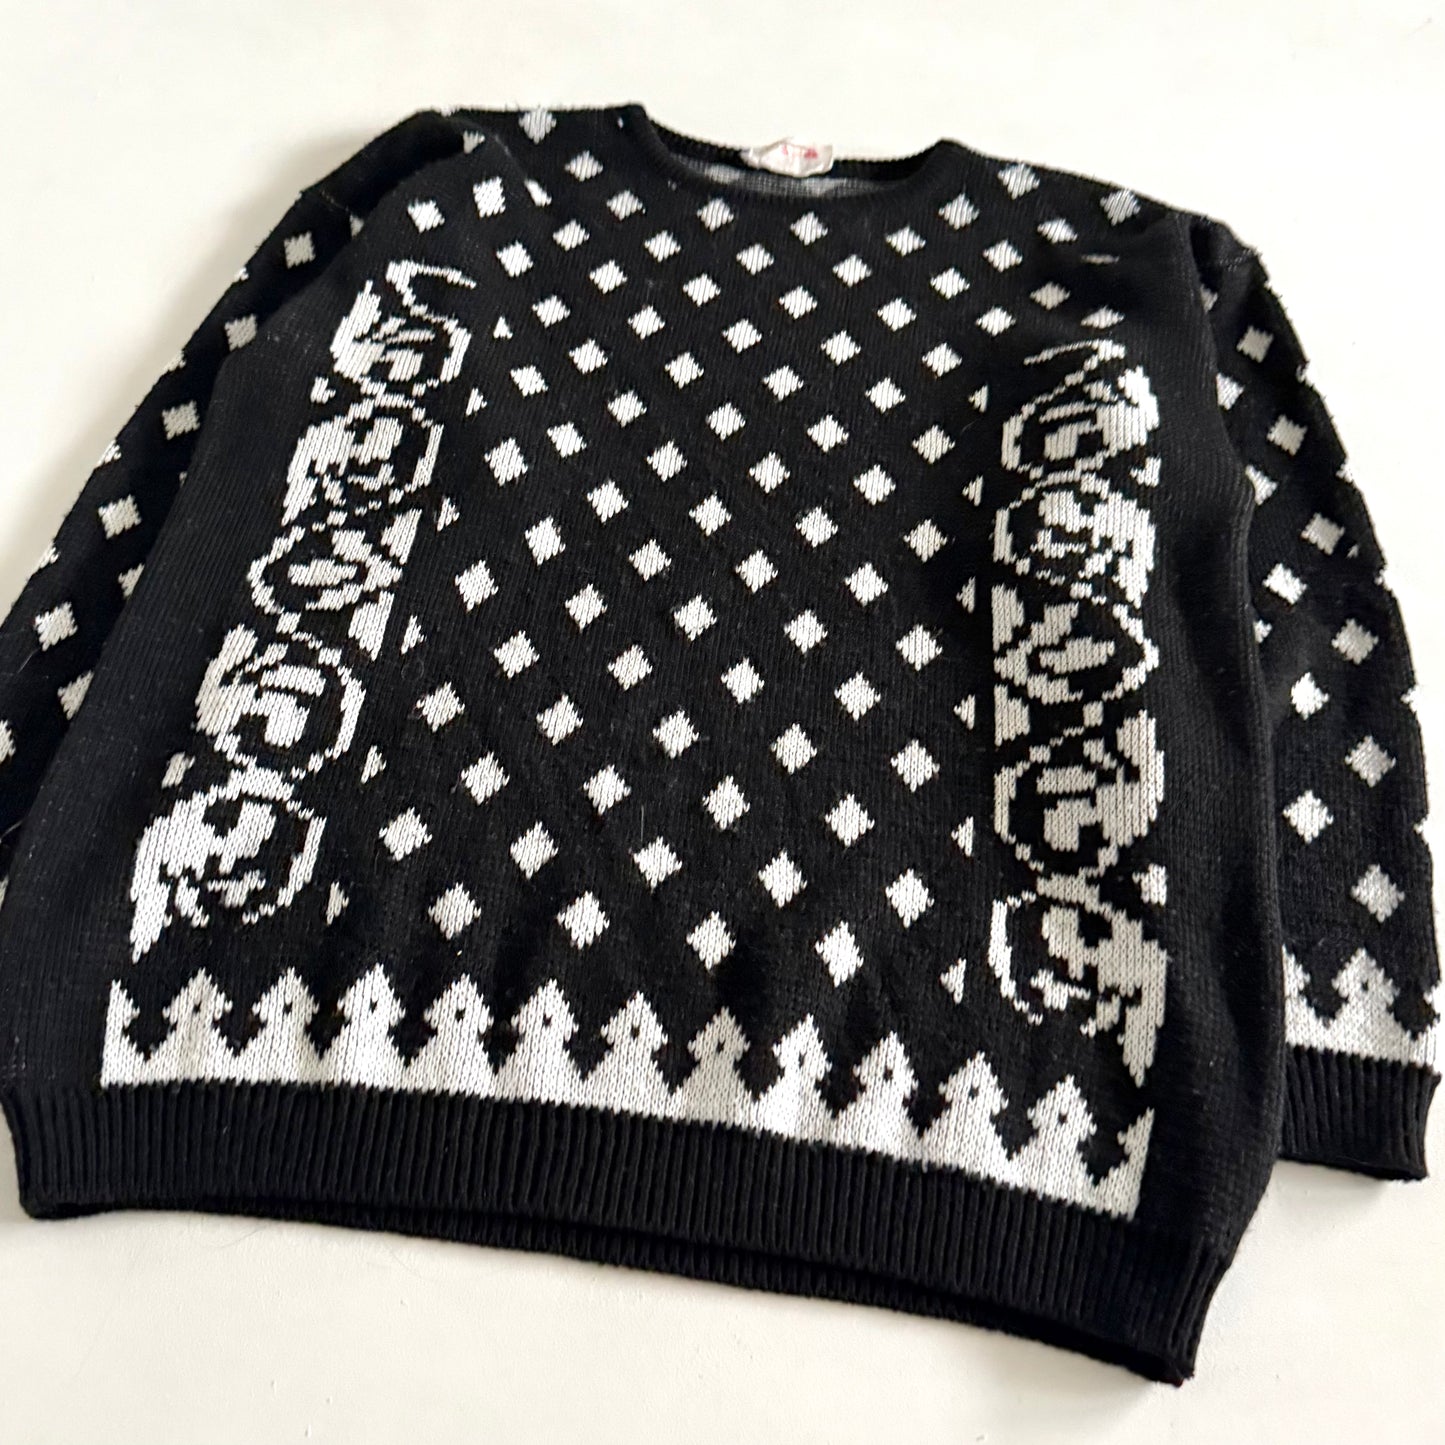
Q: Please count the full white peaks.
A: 12